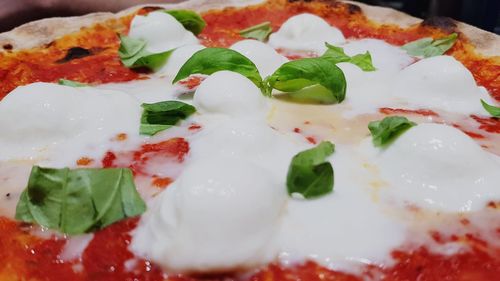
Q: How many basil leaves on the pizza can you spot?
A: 13